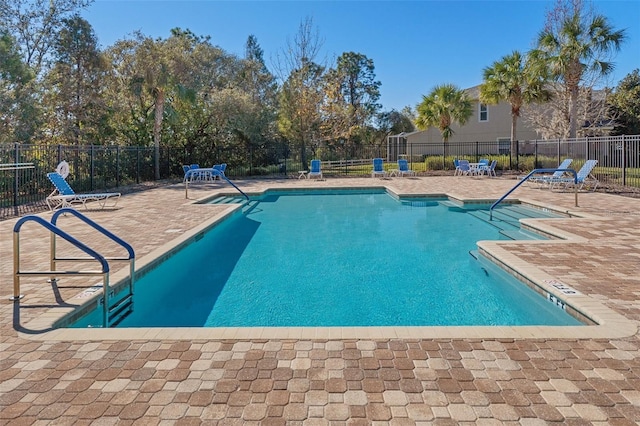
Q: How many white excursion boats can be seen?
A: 0